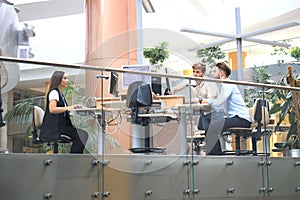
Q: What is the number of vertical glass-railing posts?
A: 3